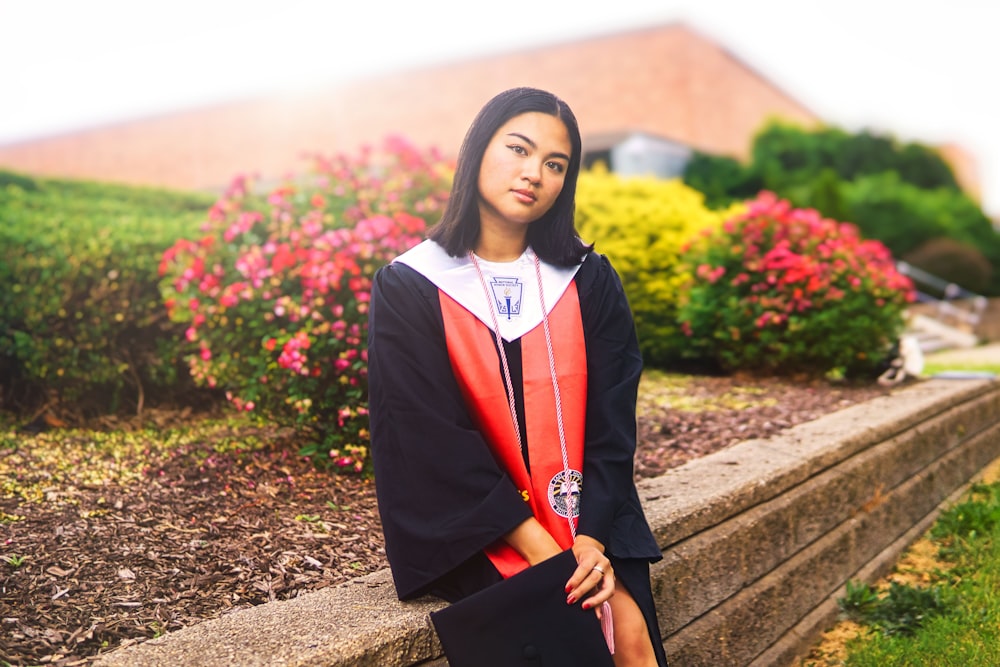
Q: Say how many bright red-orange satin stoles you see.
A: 1